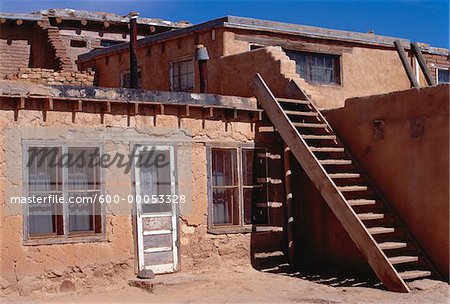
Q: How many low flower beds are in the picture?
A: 0